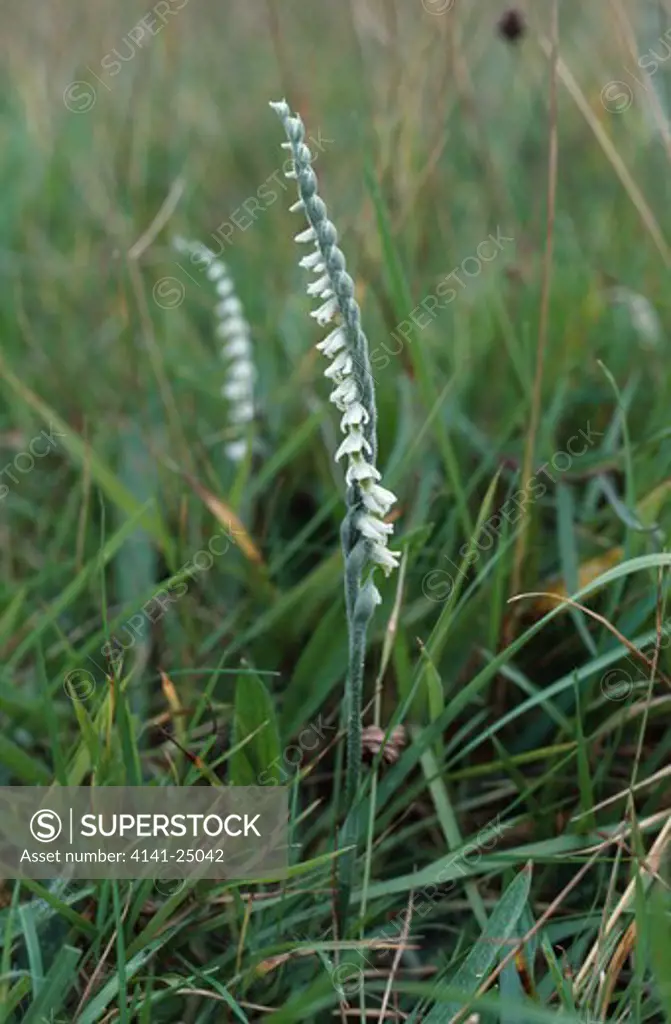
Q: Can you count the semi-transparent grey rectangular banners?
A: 1